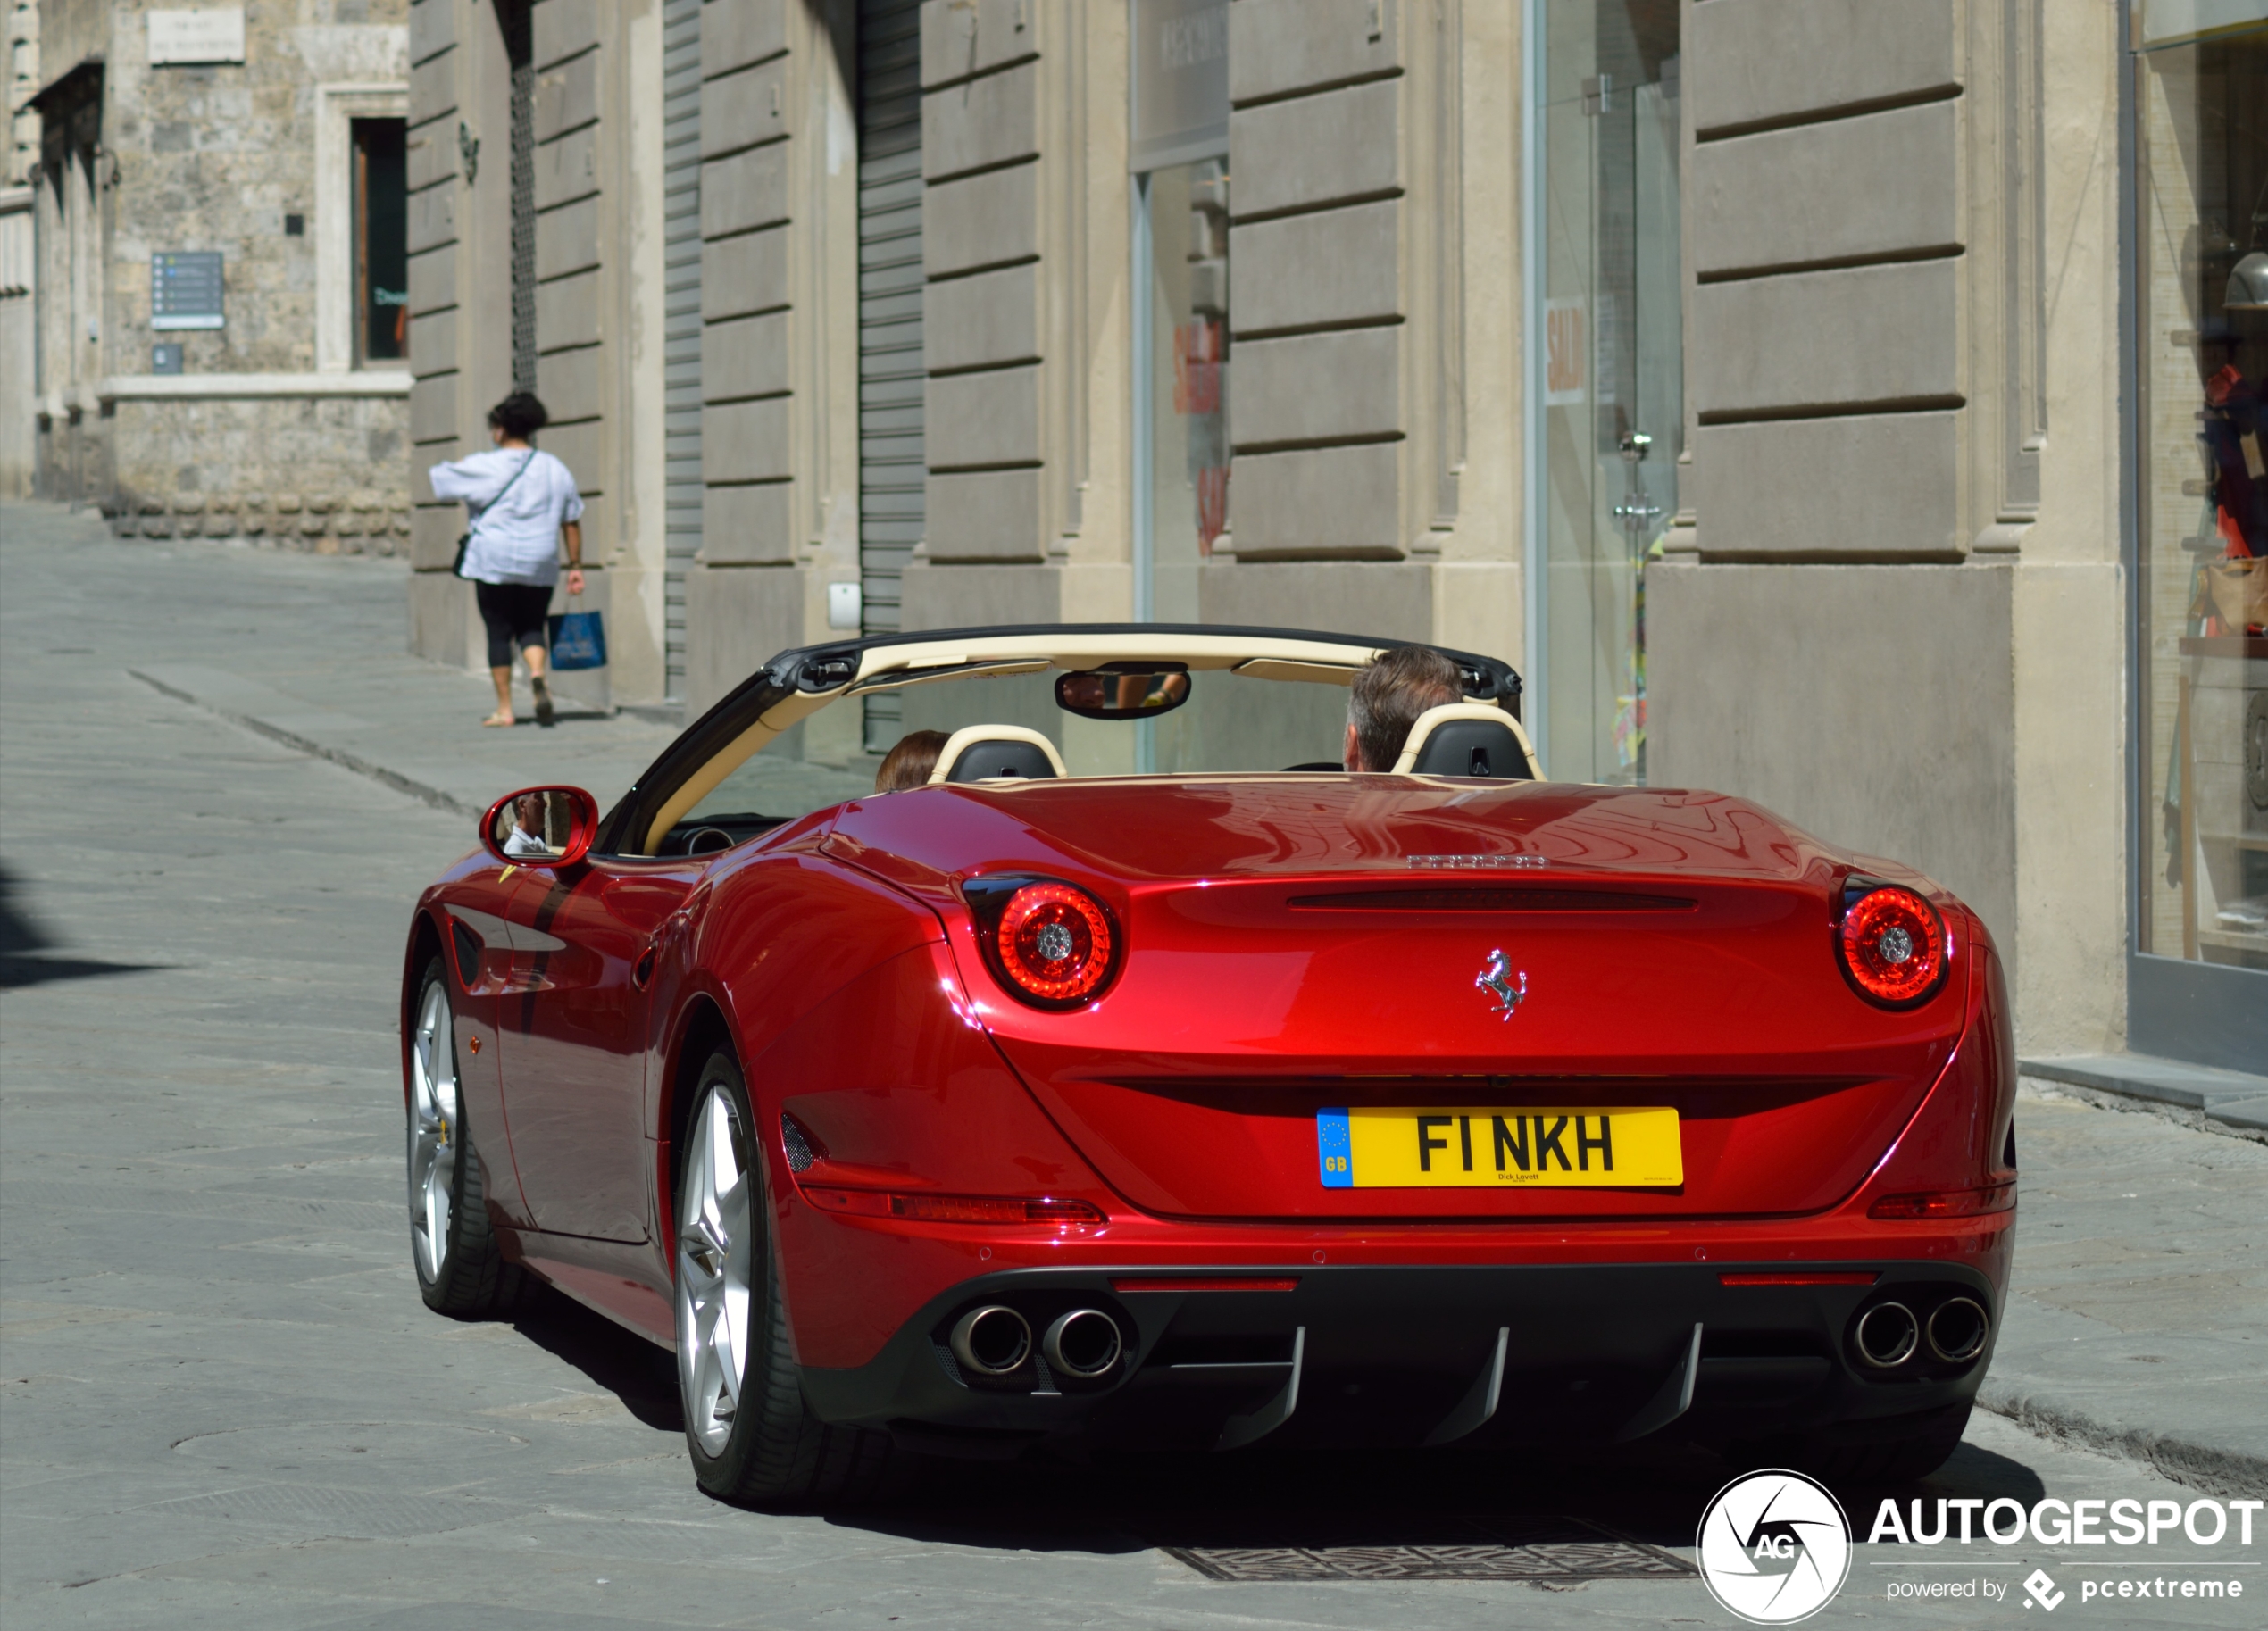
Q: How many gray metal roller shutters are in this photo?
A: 2